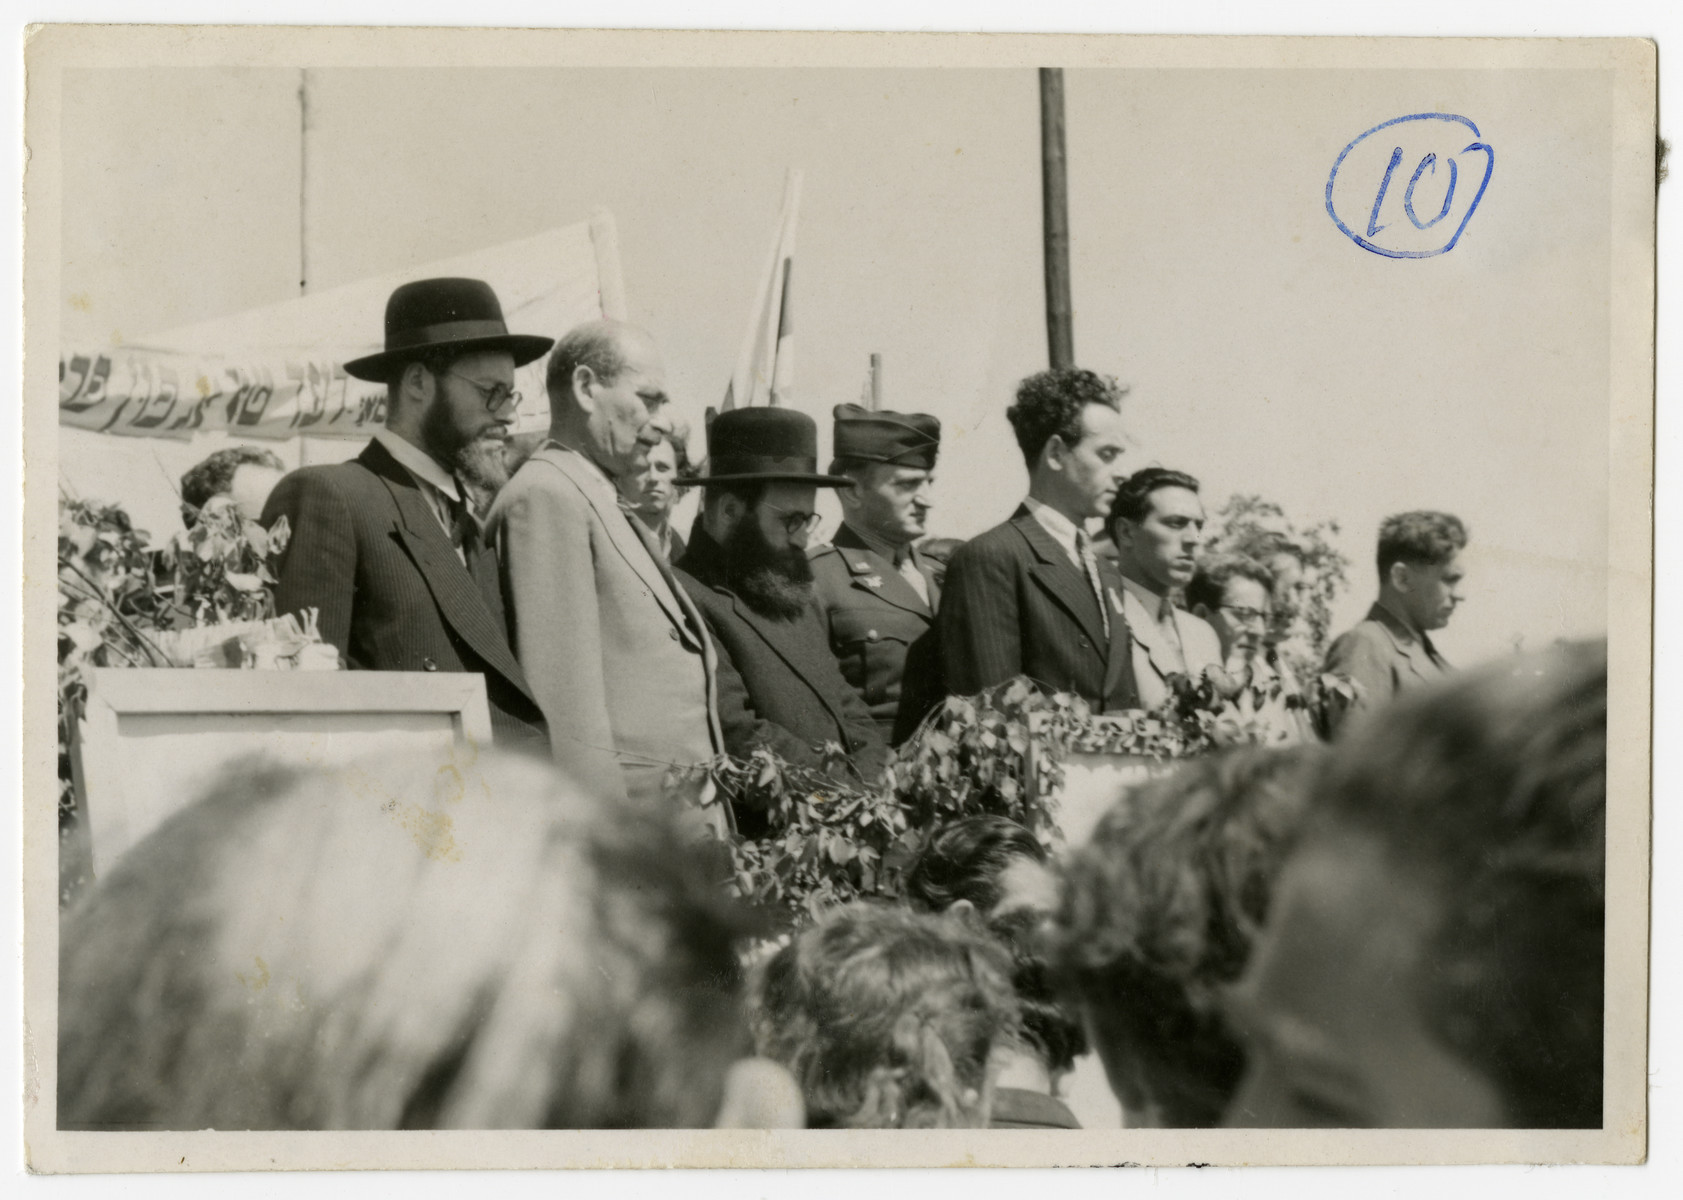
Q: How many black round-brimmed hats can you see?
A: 2